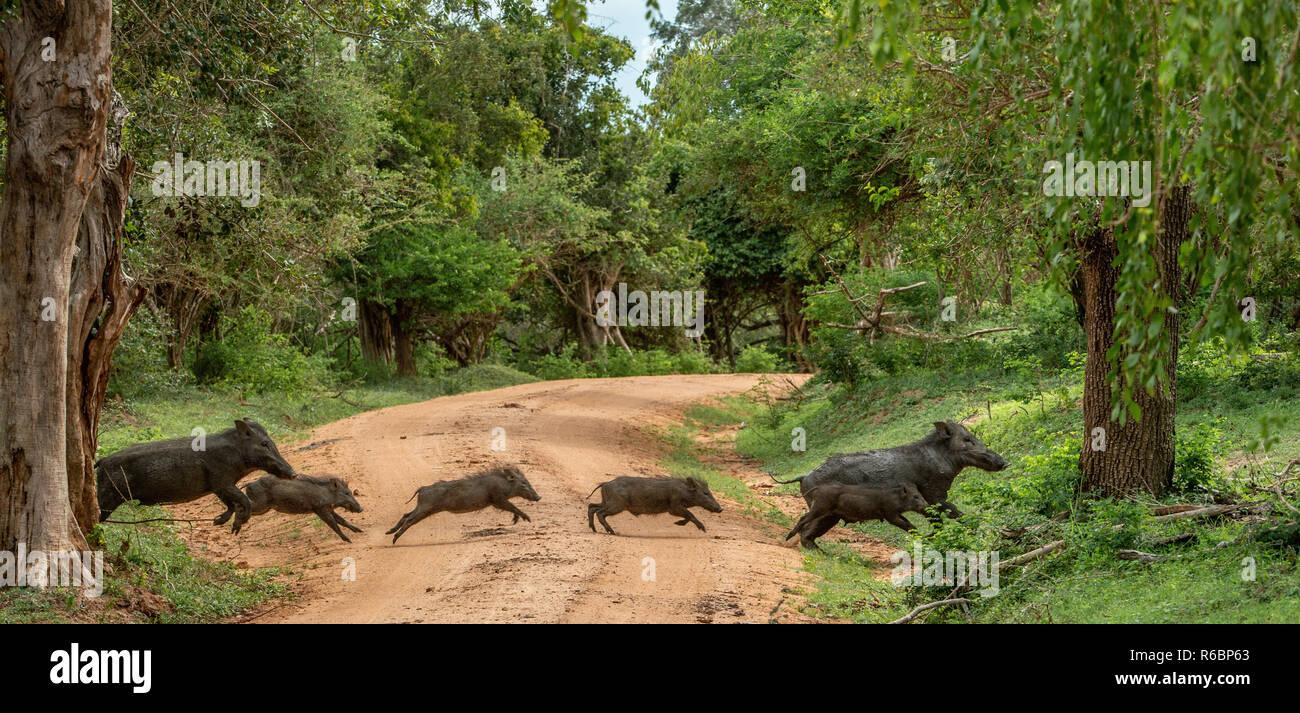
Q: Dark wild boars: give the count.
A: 6